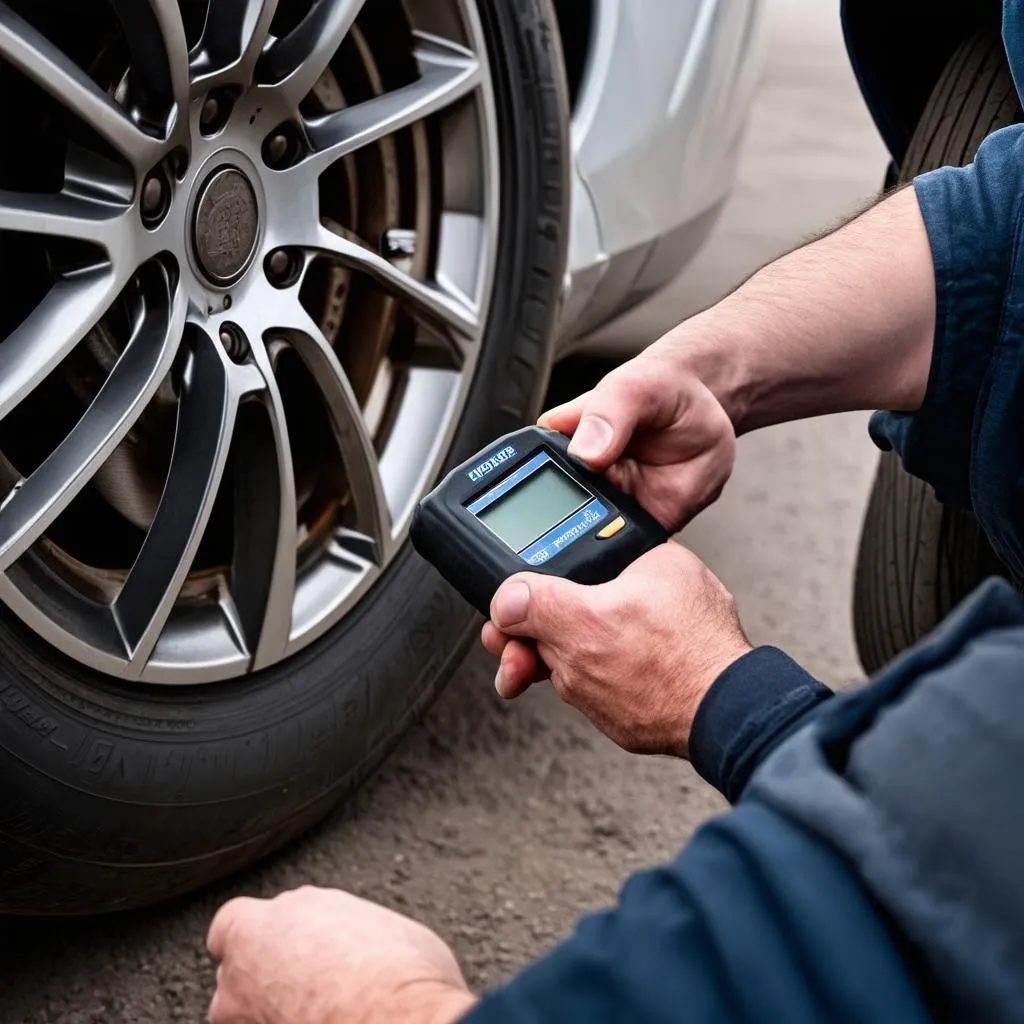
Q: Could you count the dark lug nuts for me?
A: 5